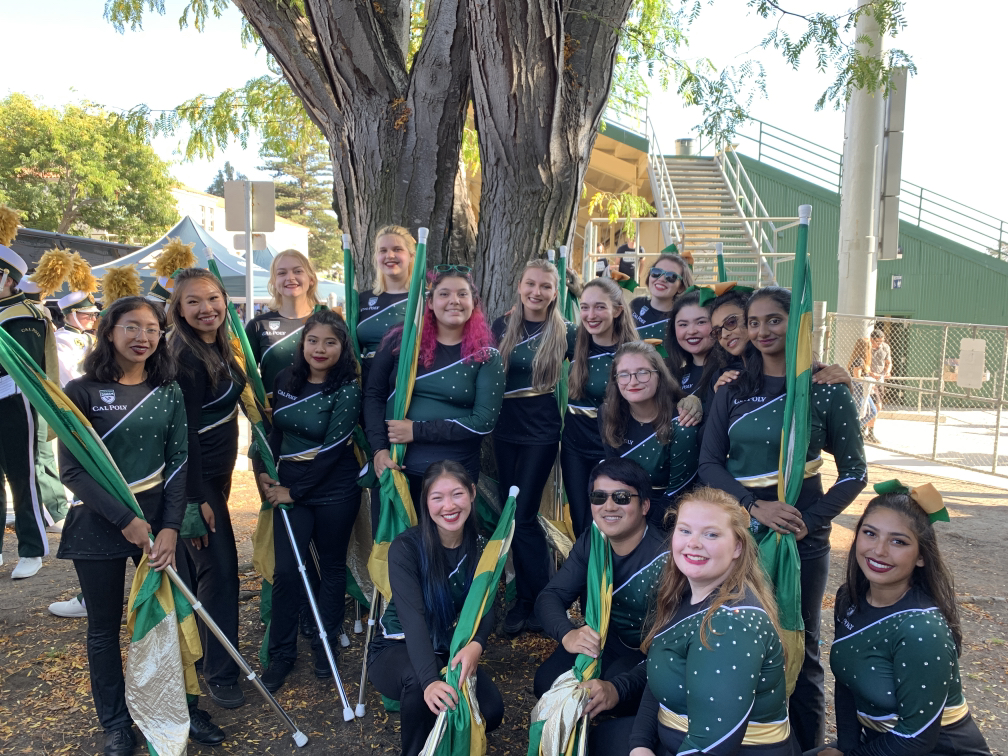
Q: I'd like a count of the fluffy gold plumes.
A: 5